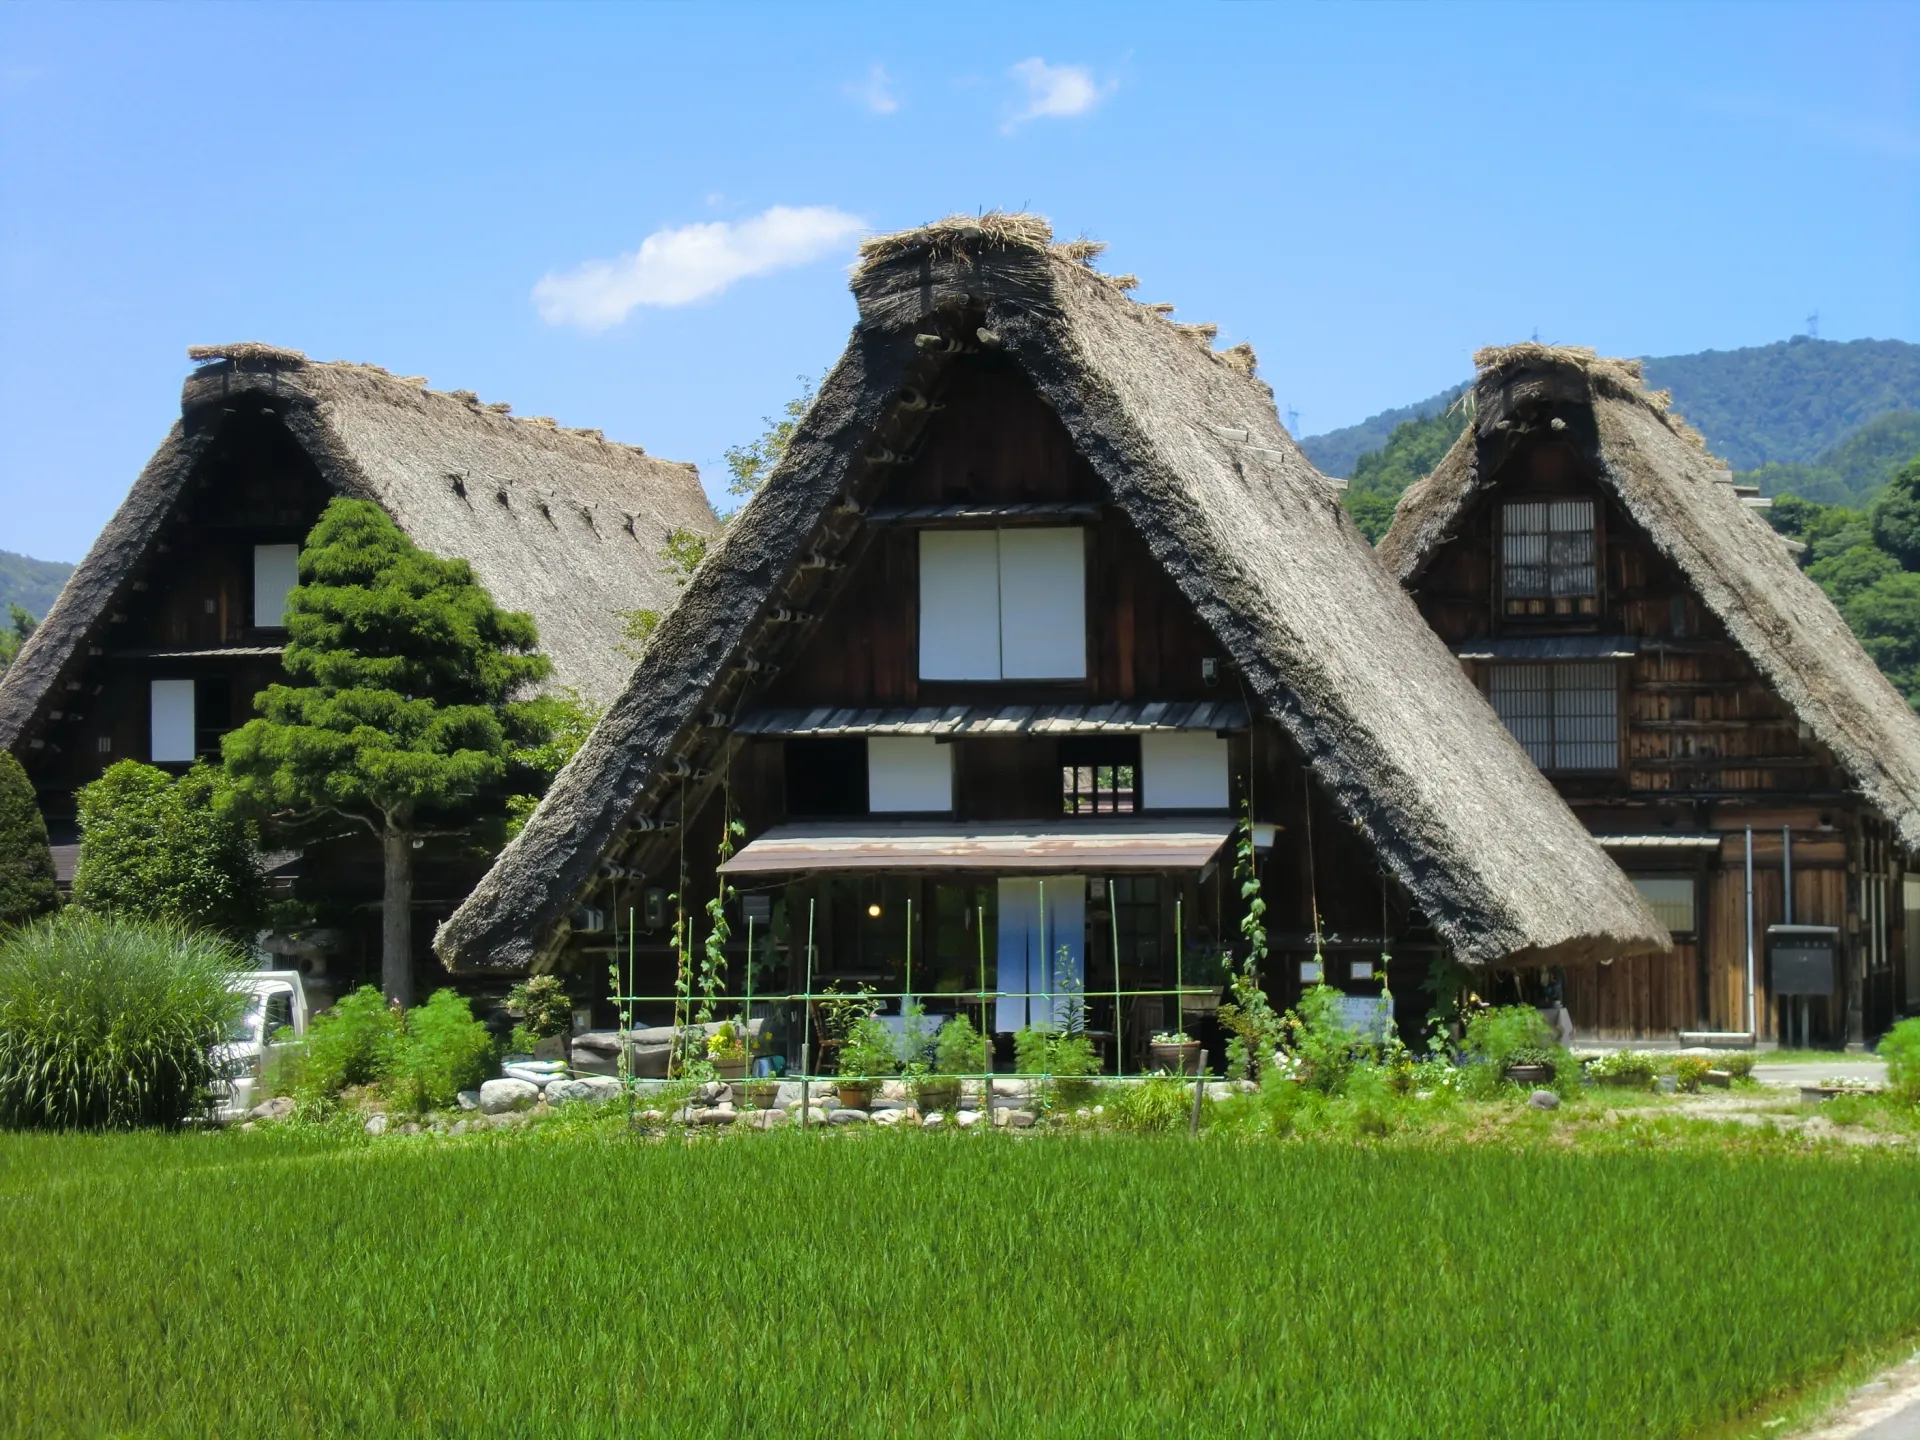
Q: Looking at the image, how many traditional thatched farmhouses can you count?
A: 3